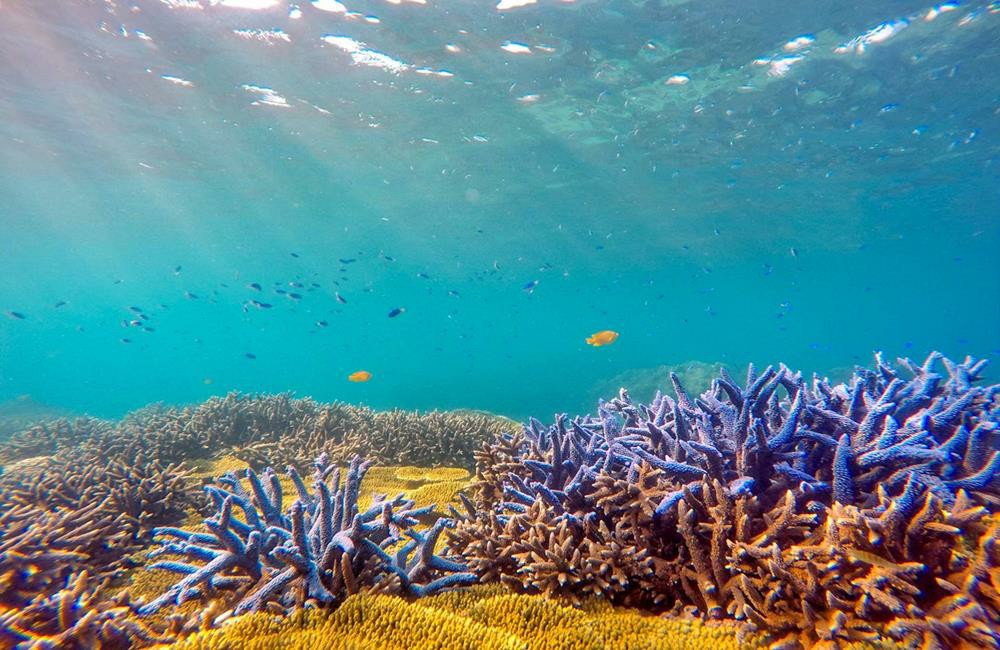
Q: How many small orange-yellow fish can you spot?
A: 2